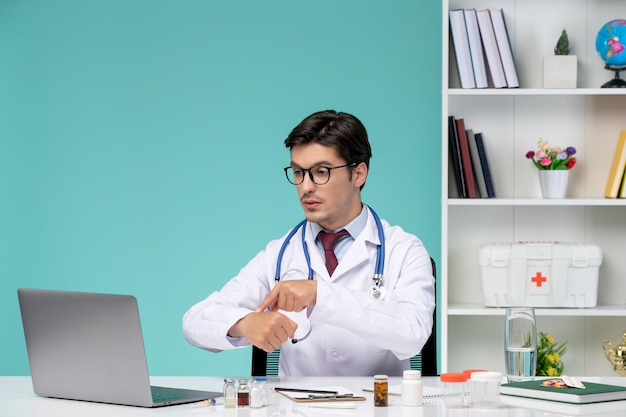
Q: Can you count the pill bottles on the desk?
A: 2